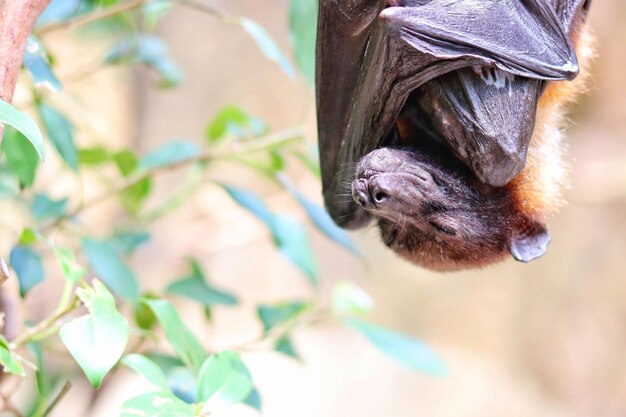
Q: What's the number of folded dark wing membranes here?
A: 2